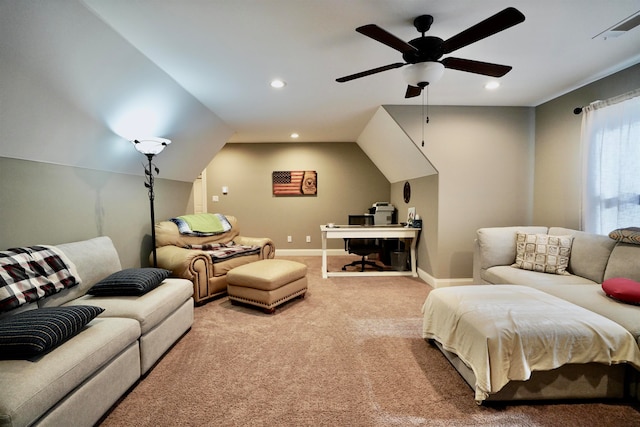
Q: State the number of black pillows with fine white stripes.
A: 2